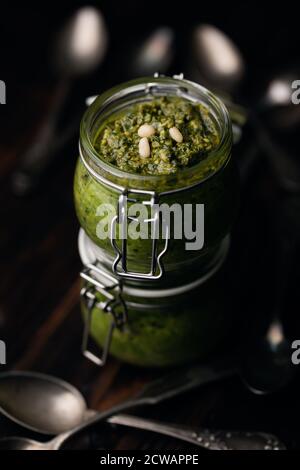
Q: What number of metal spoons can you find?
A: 7